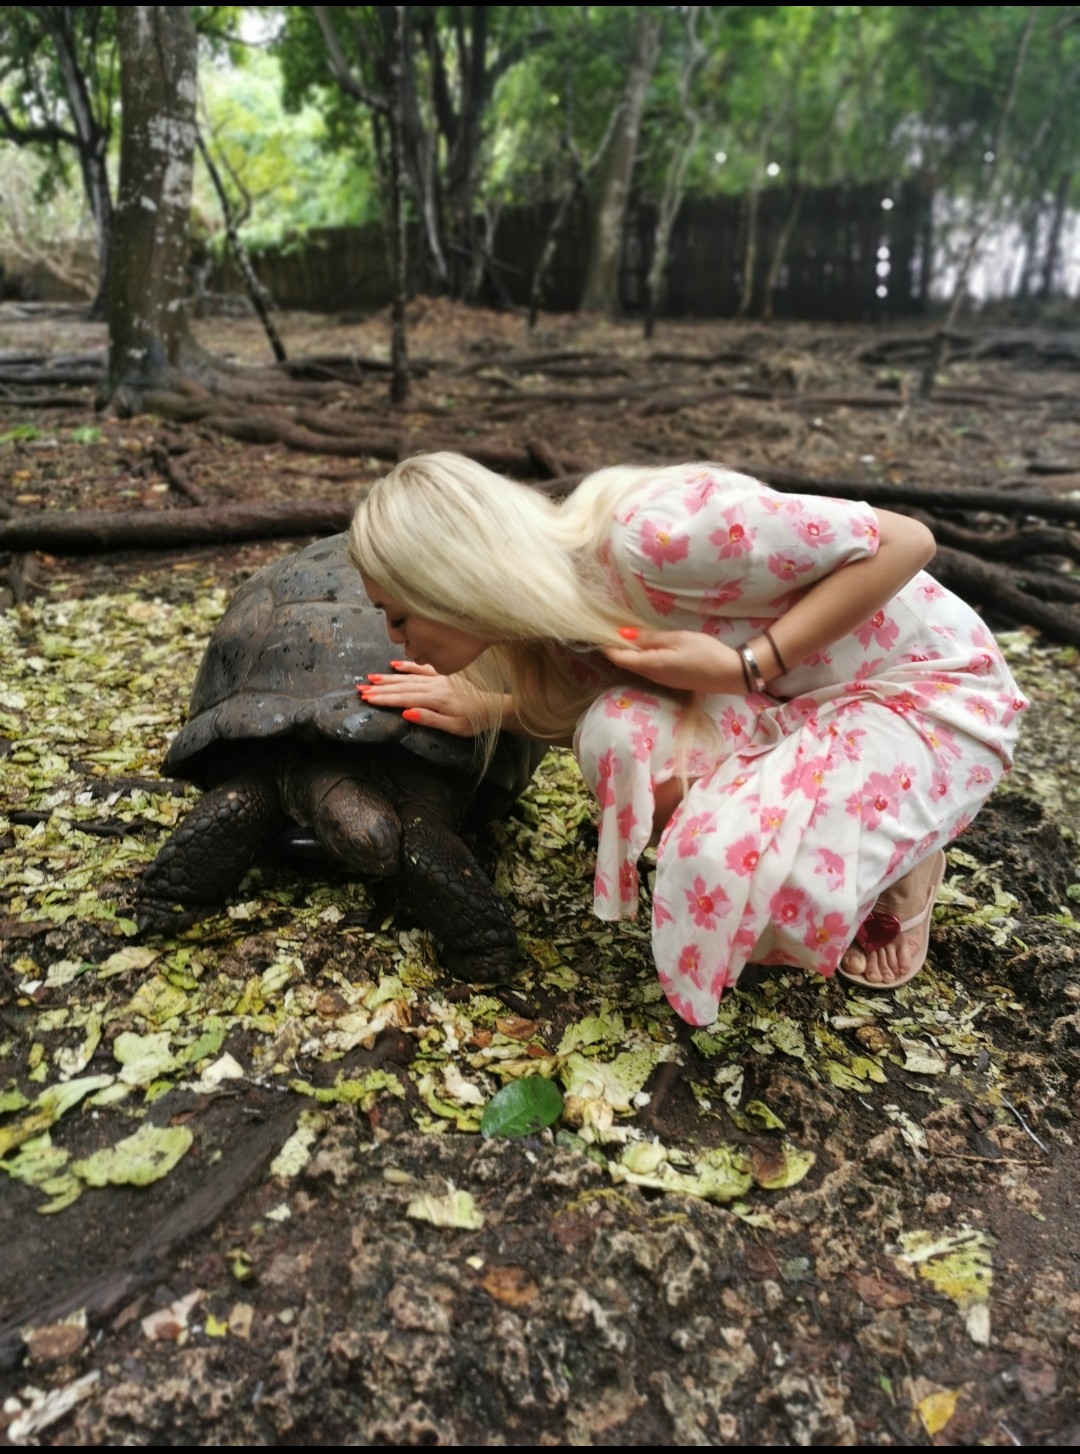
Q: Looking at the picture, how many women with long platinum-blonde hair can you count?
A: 1